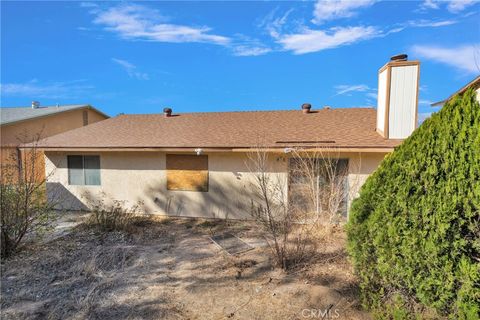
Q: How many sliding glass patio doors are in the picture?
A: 1